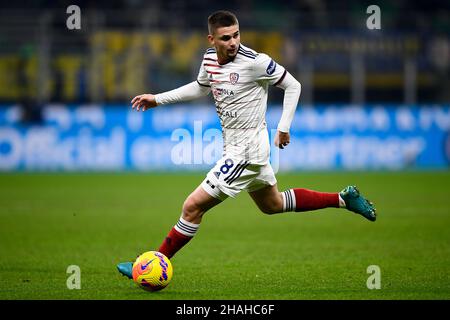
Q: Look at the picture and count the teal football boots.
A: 2